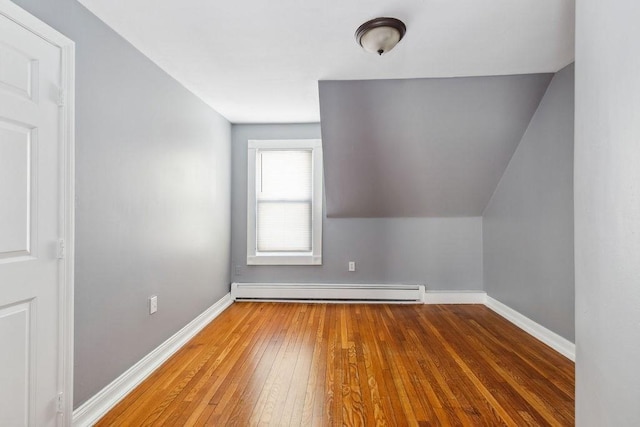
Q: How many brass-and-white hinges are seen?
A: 3